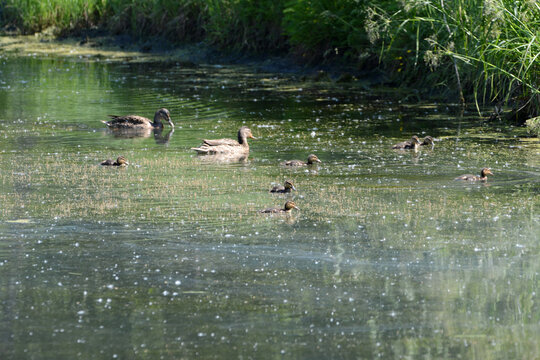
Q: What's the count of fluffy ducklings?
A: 7